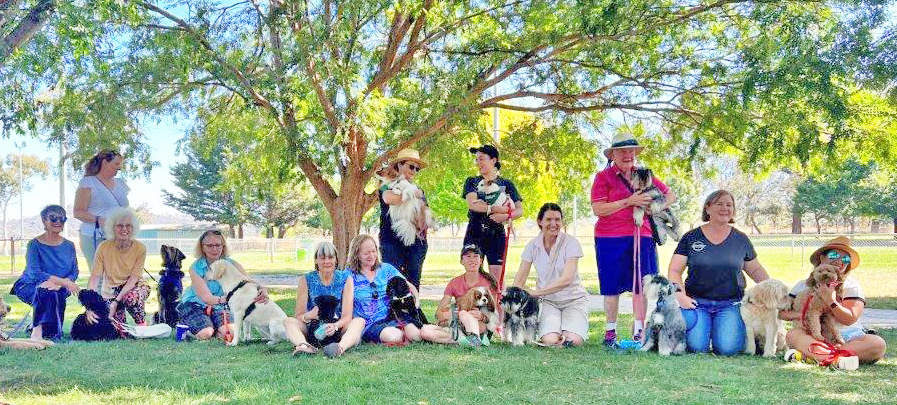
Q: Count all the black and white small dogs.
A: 3